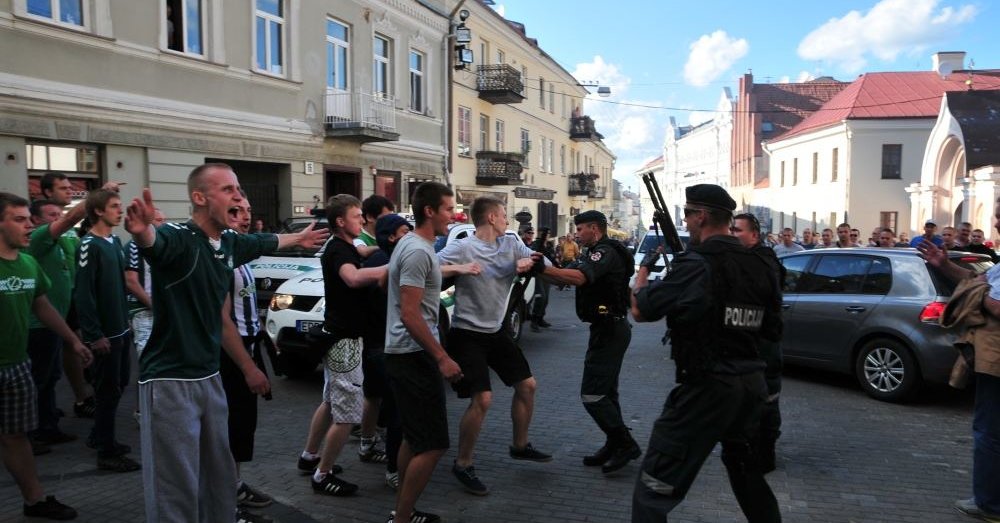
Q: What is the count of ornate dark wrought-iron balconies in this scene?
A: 4